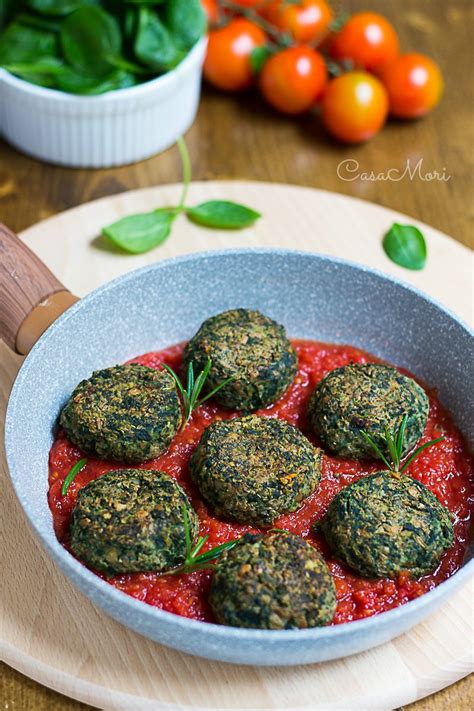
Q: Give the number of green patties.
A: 7